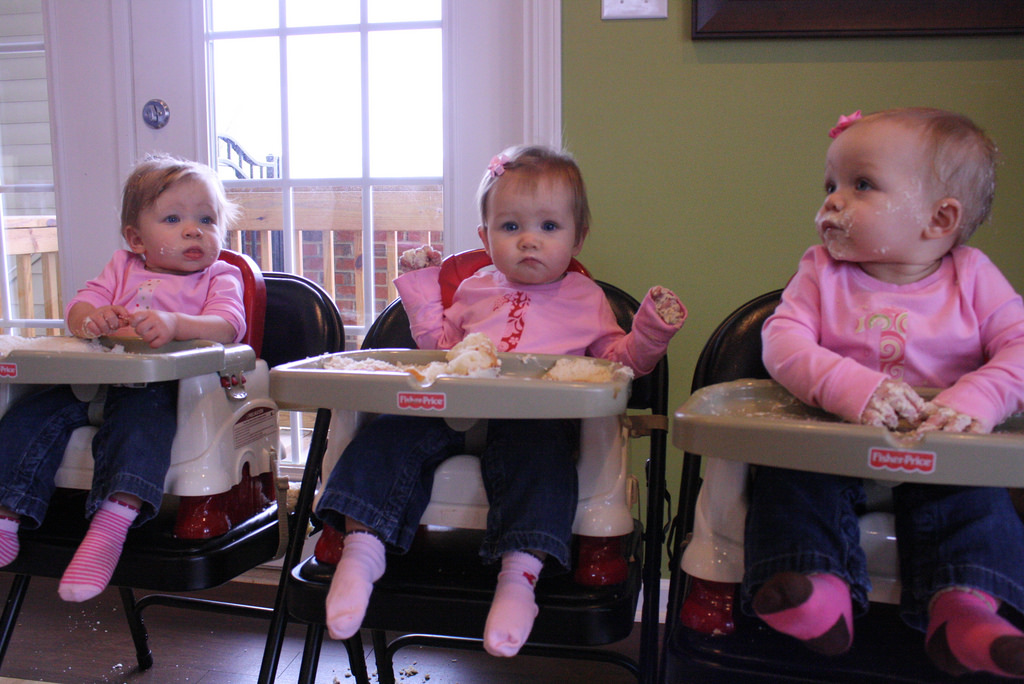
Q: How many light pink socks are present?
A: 2